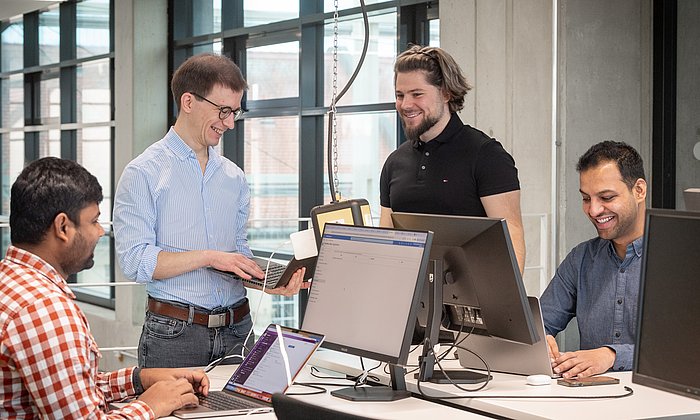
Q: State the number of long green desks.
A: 0